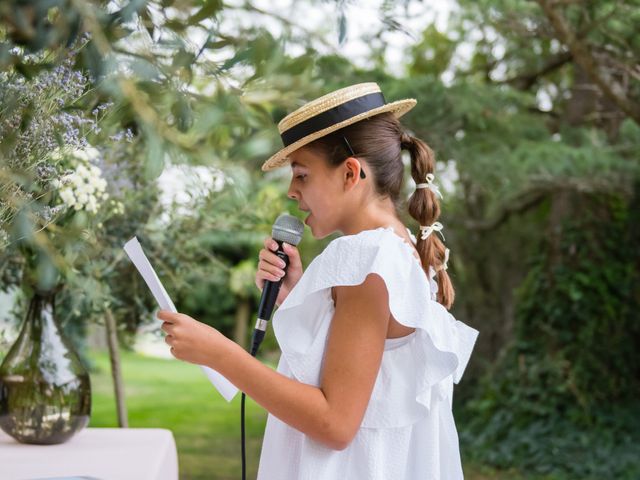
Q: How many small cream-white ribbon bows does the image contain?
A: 3